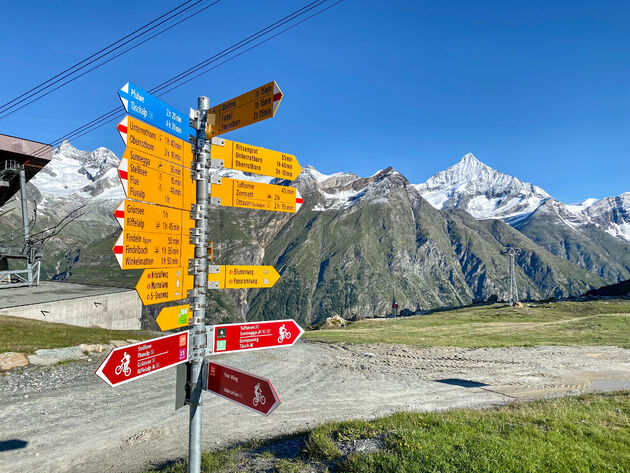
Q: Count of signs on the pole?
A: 14